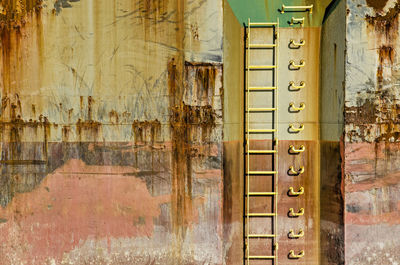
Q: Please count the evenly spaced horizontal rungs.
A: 12